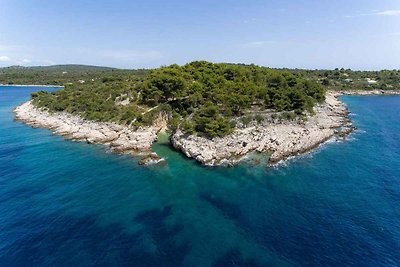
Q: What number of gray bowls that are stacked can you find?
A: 0